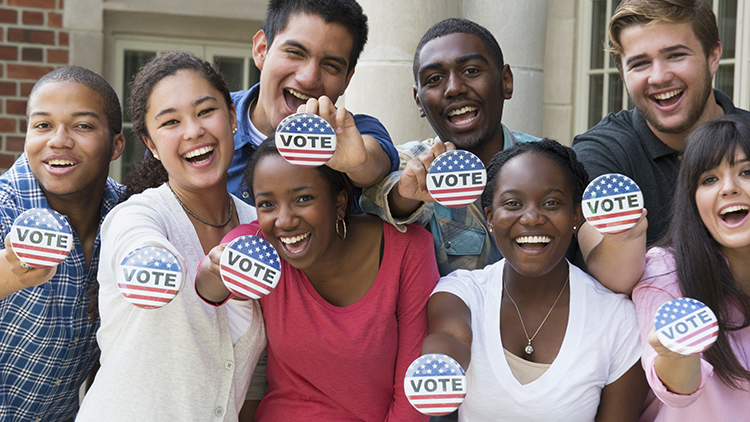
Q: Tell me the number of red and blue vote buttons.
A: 8